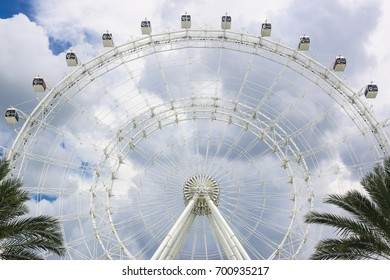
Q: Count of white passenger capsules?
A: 11